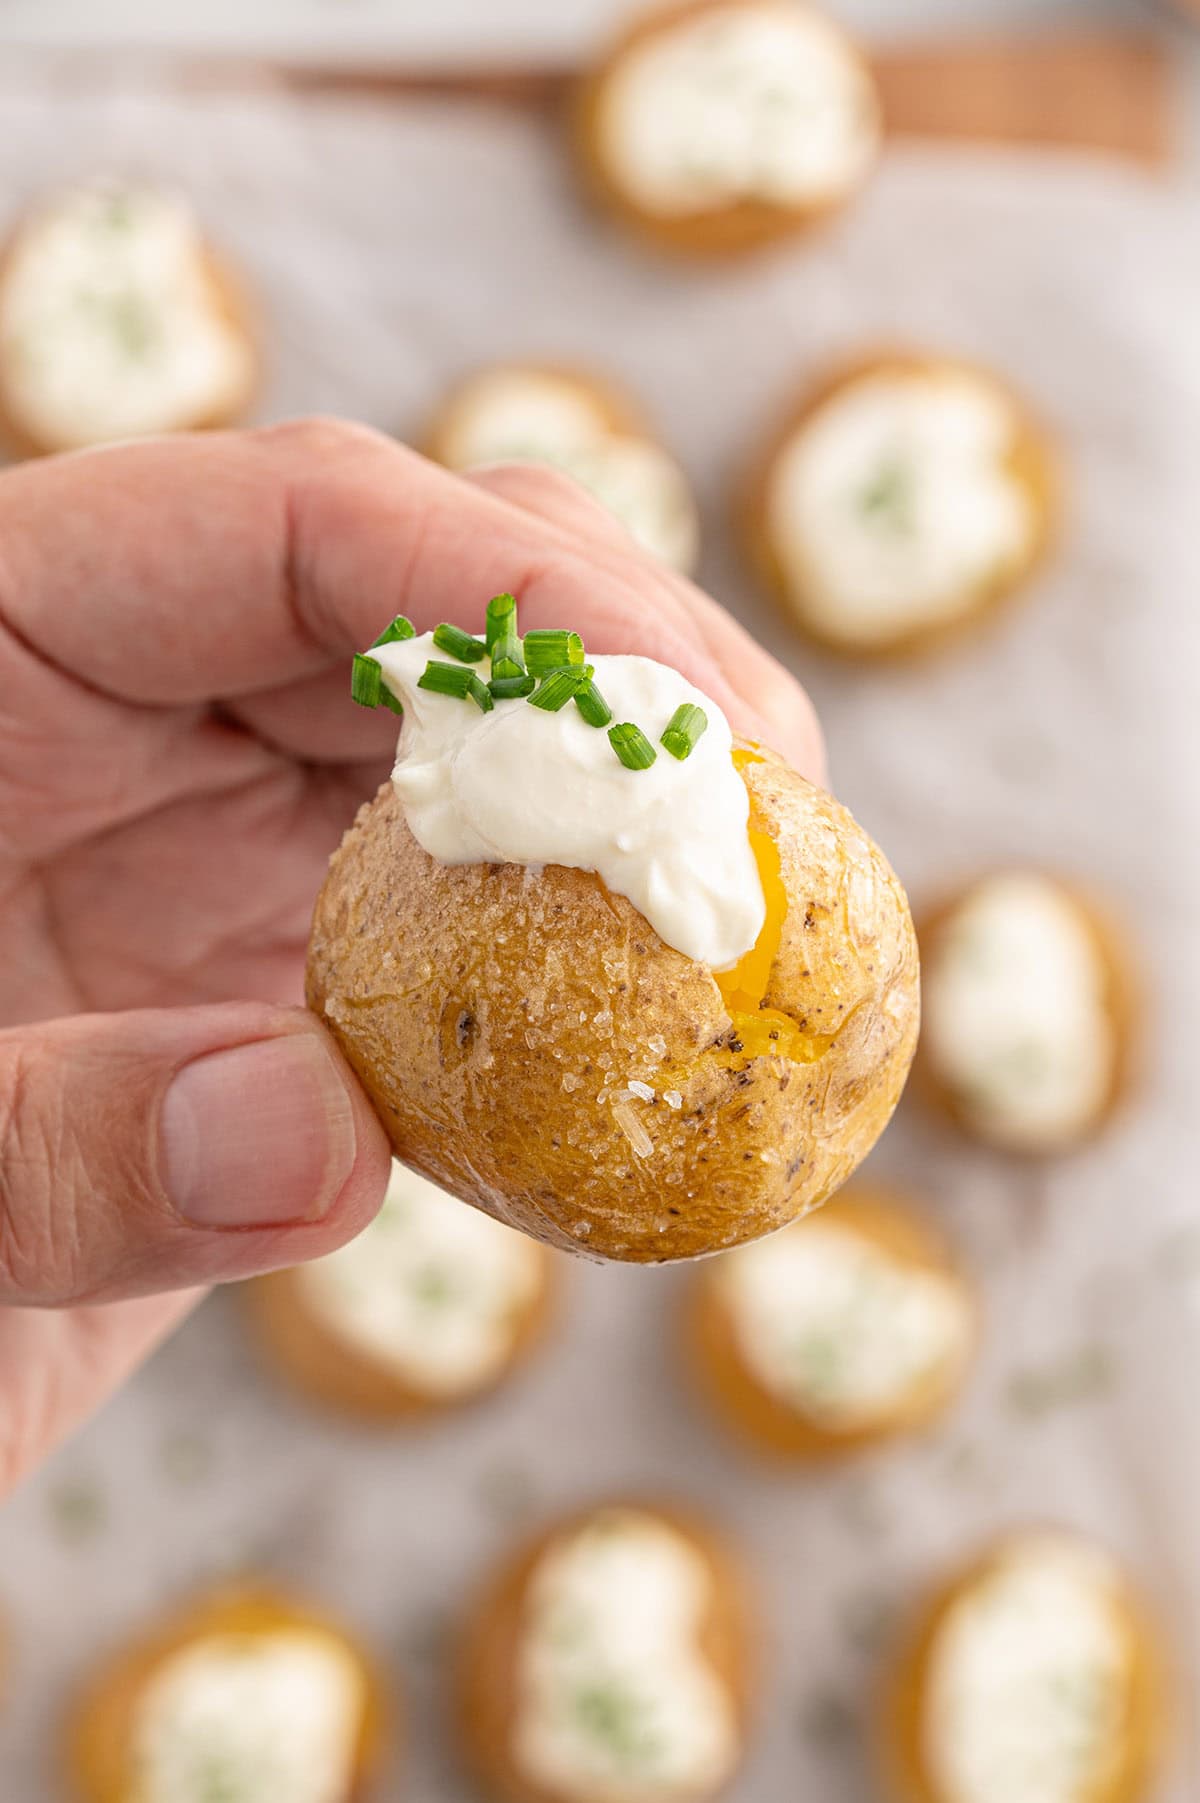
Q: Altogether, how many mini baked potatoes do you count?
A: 11